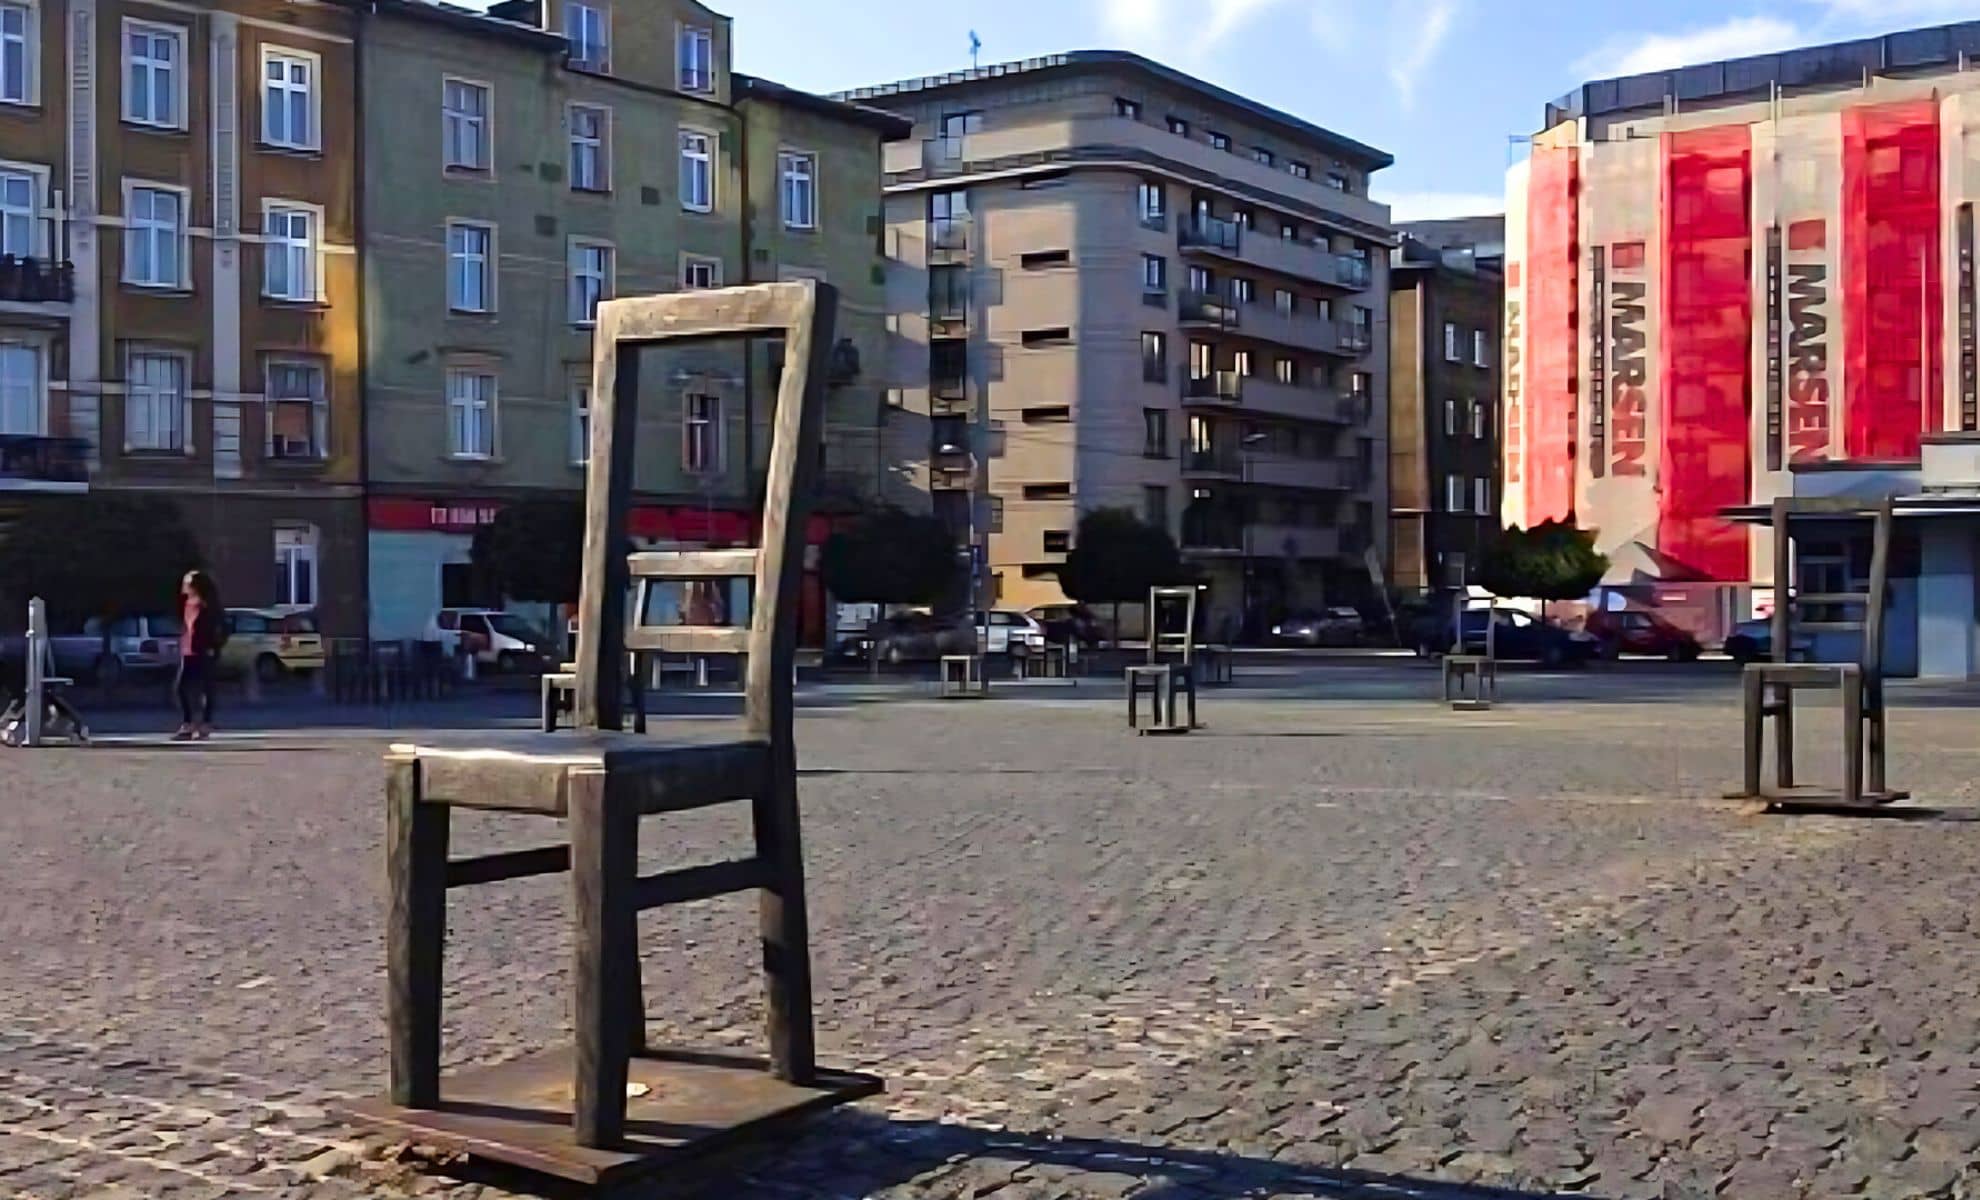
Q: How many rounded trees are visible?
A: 5